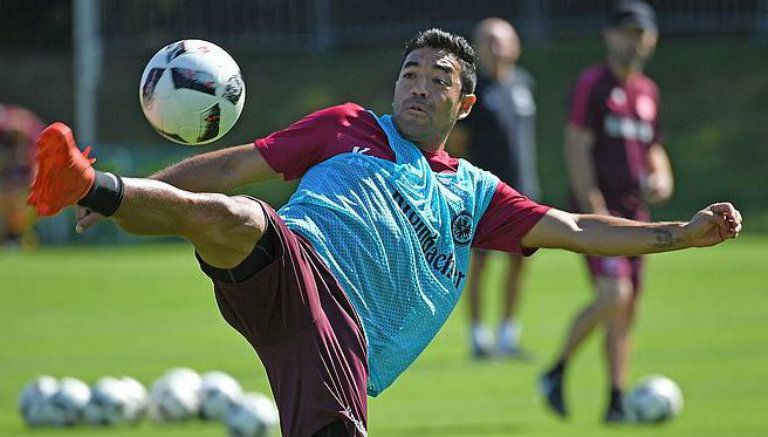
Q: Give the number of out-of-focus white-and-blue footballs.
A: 8